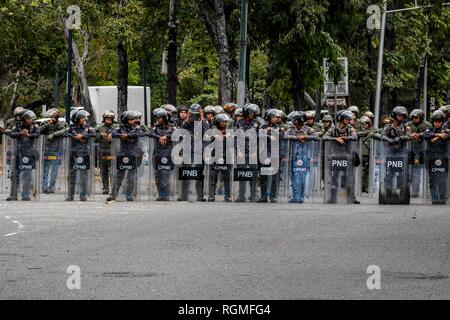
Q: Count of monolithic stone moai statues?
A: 0